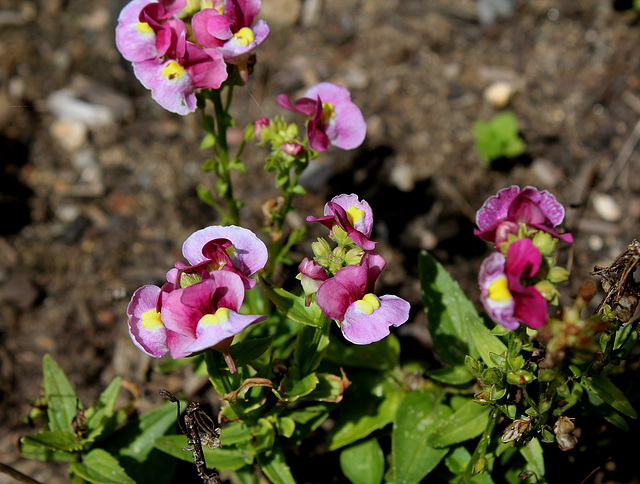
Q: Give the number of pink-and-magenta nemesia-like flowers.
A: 11